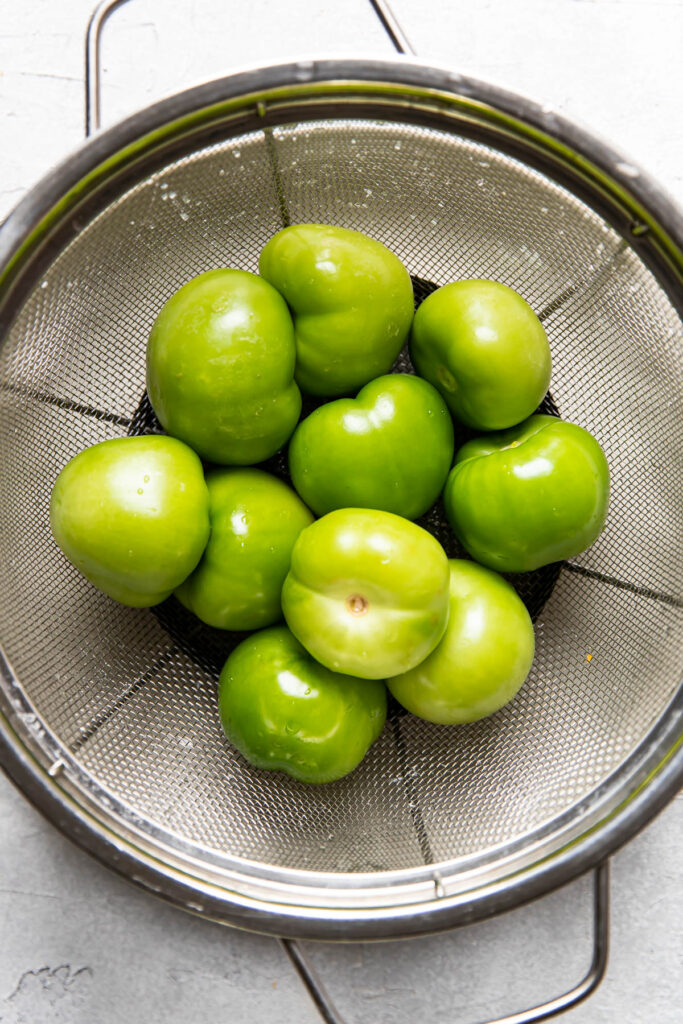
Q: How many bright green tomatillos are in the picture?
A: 10